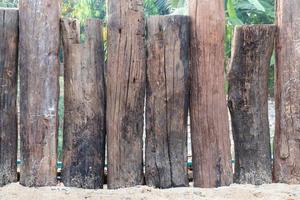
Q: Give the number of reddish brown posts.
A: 2